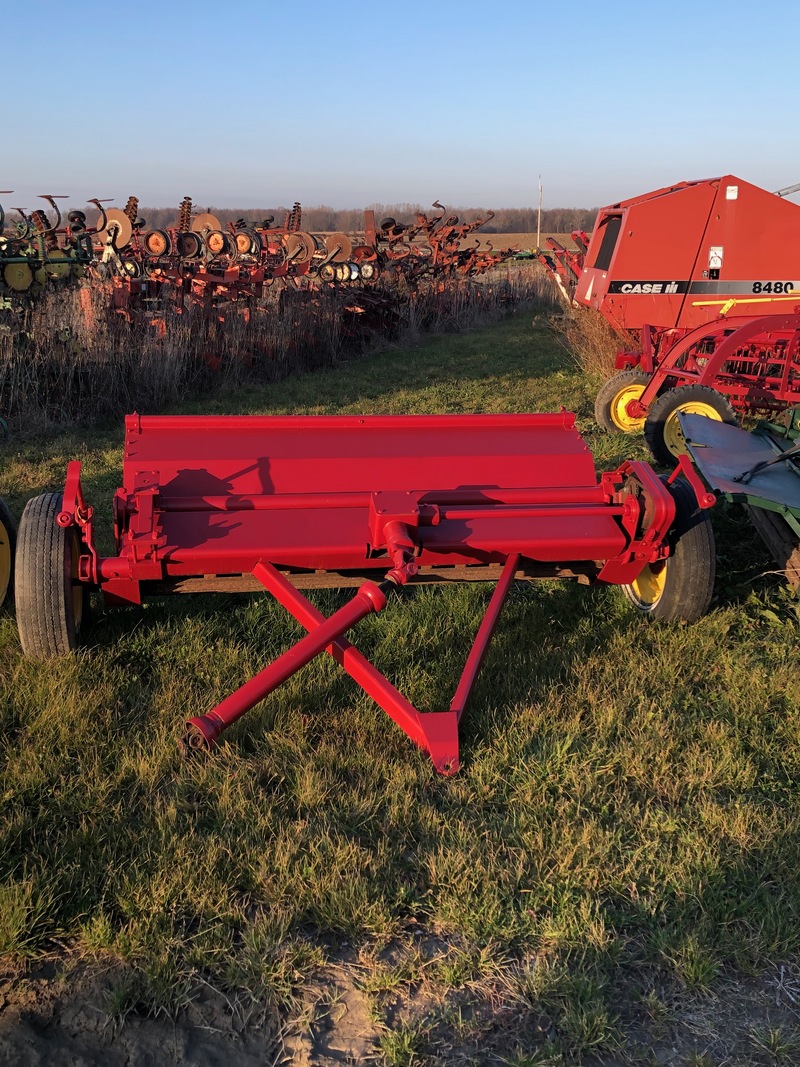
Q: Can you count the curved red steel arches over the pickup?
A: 2